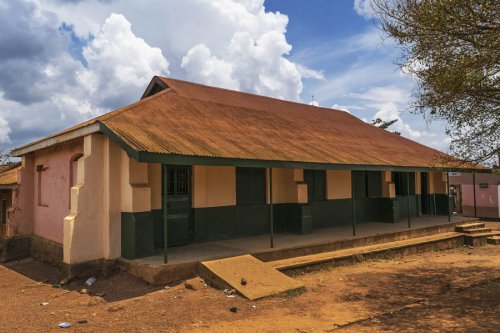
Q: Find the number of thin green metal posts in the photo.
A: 6